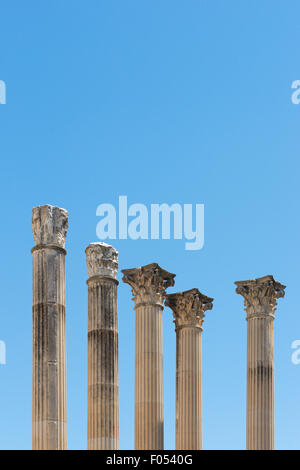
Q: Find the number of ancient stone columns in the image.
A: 5